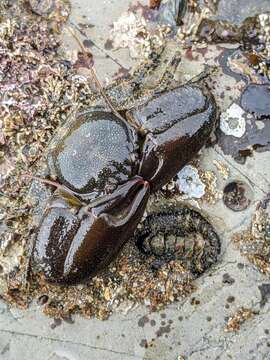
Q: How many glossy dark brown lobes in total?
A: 2